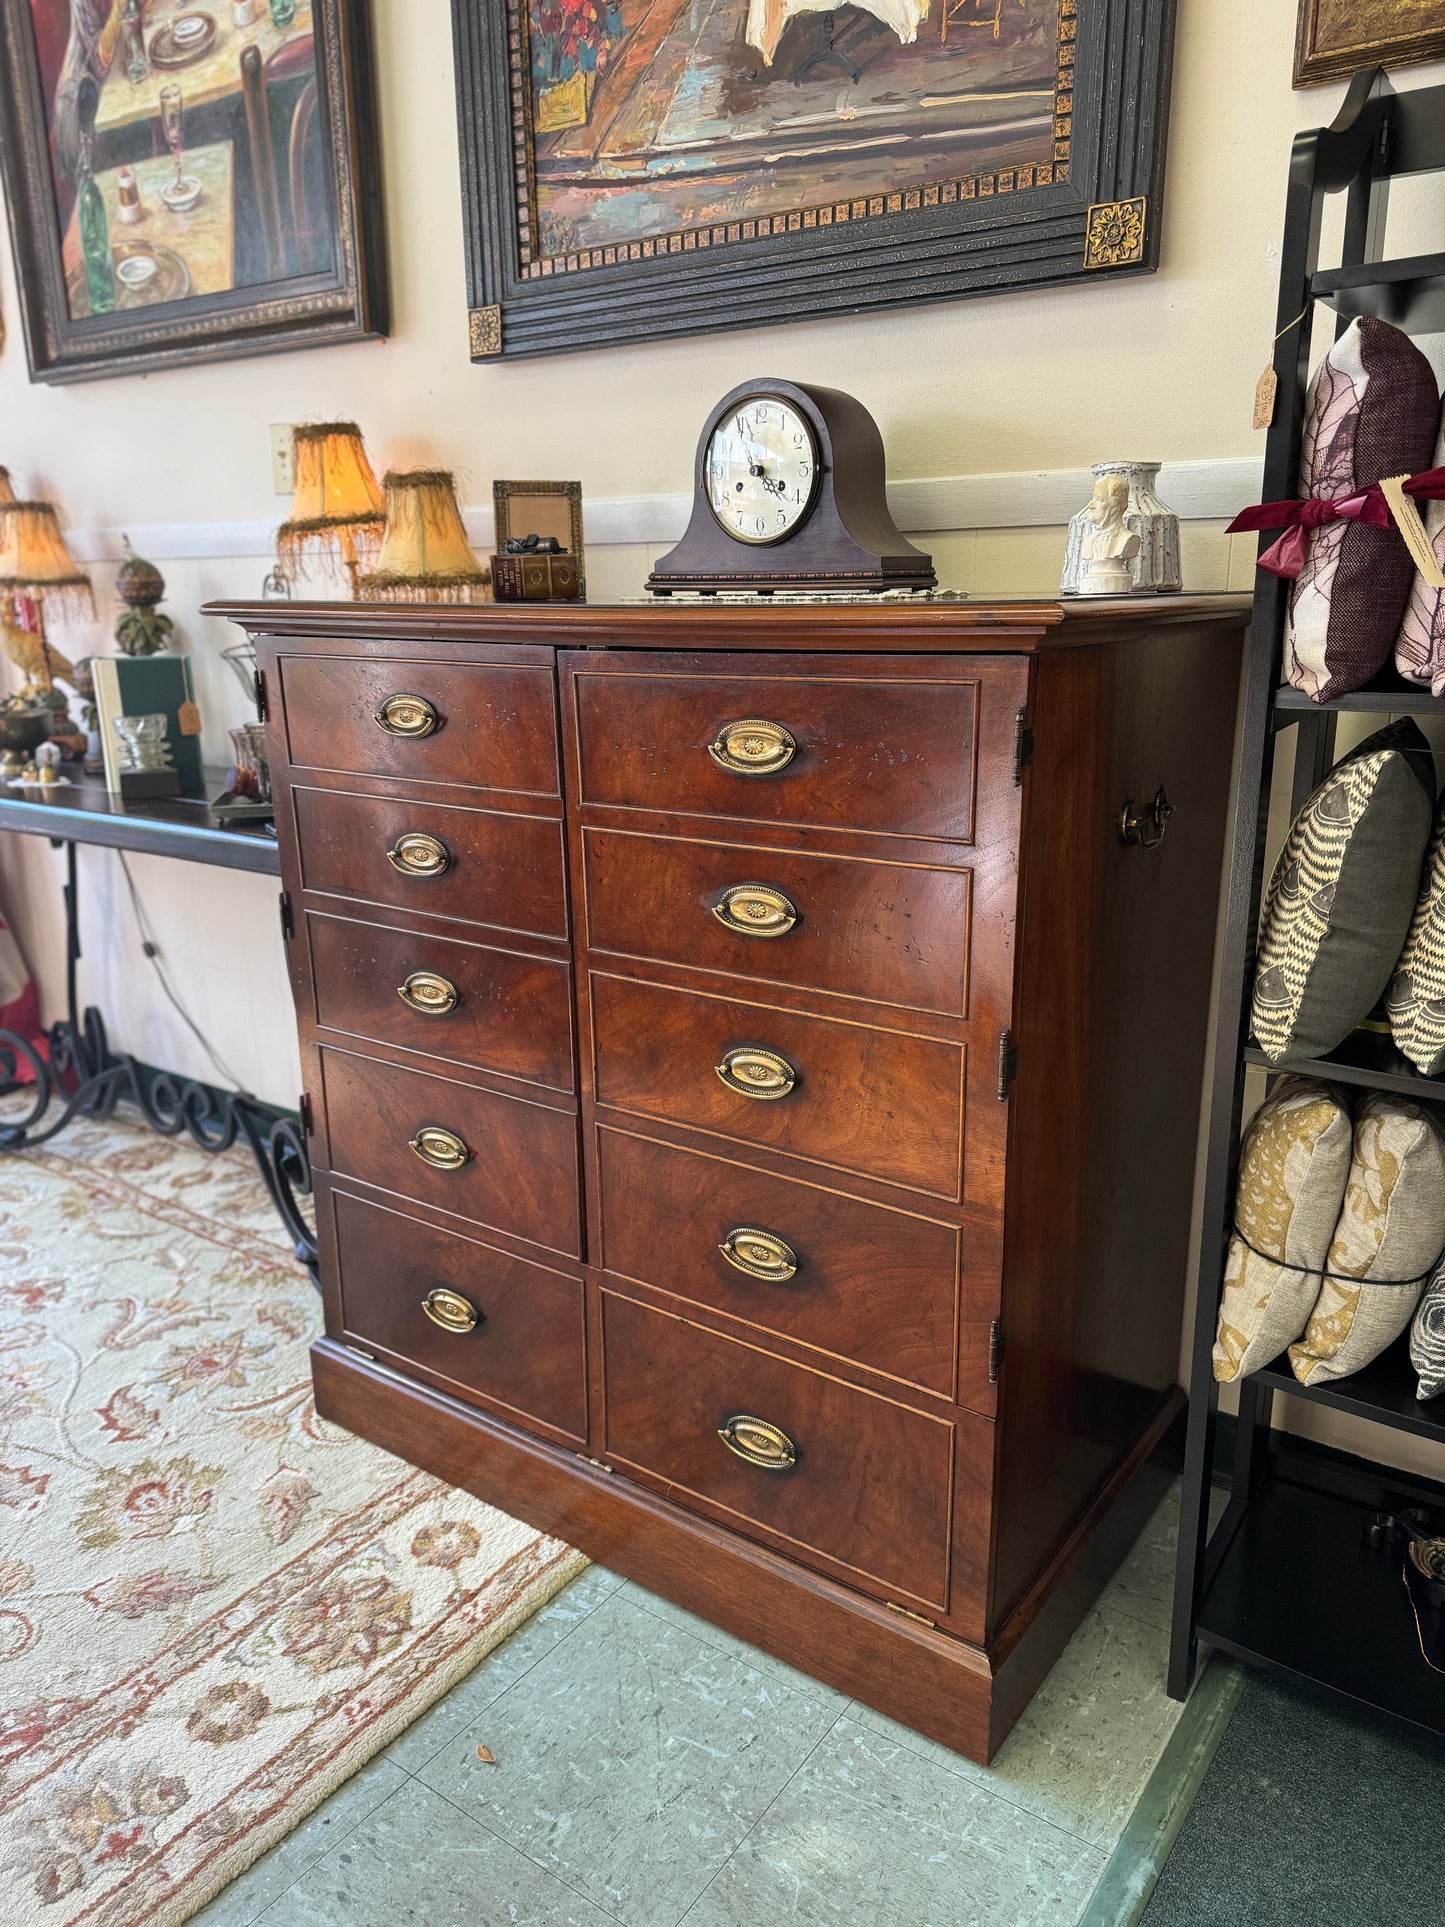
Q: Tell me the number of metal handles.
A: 11